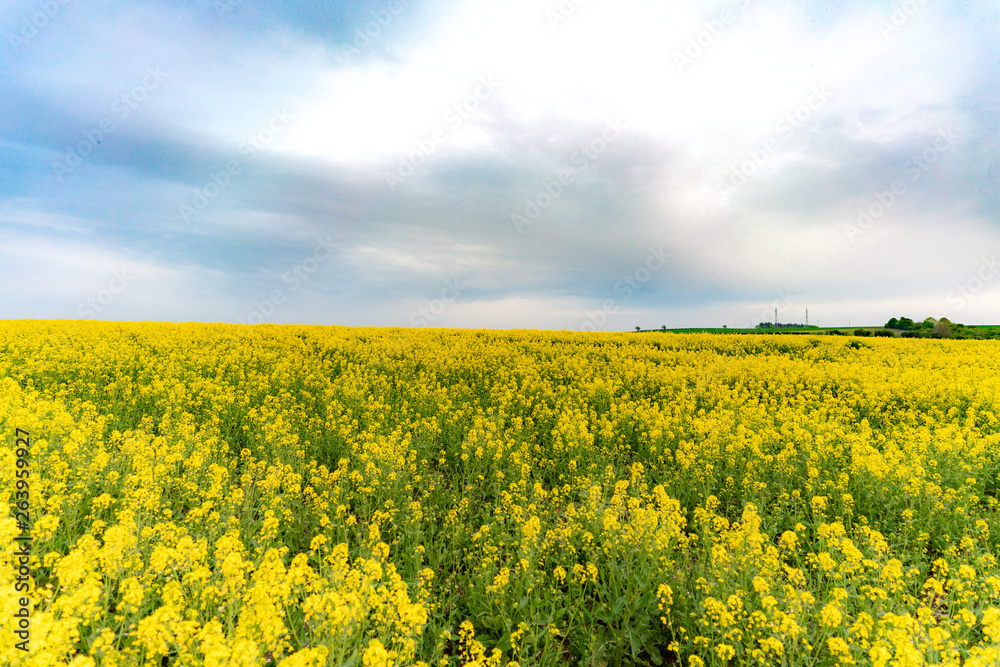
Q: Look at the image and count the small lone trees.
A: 3